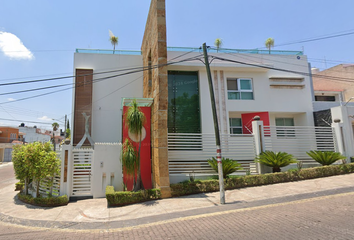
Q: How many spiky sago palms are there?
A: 3